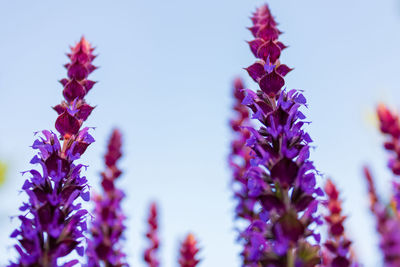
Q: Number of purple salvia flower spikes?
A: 9